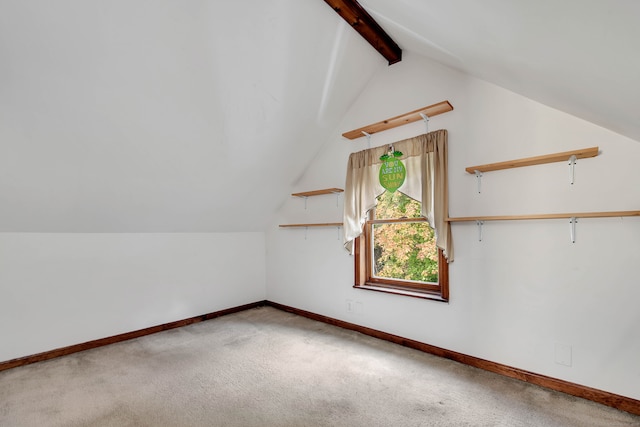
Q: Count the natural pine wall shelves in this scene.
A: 5